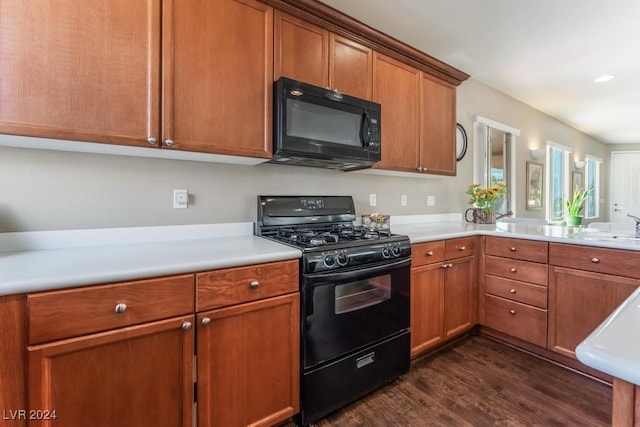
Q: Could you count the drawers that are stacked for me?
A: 4